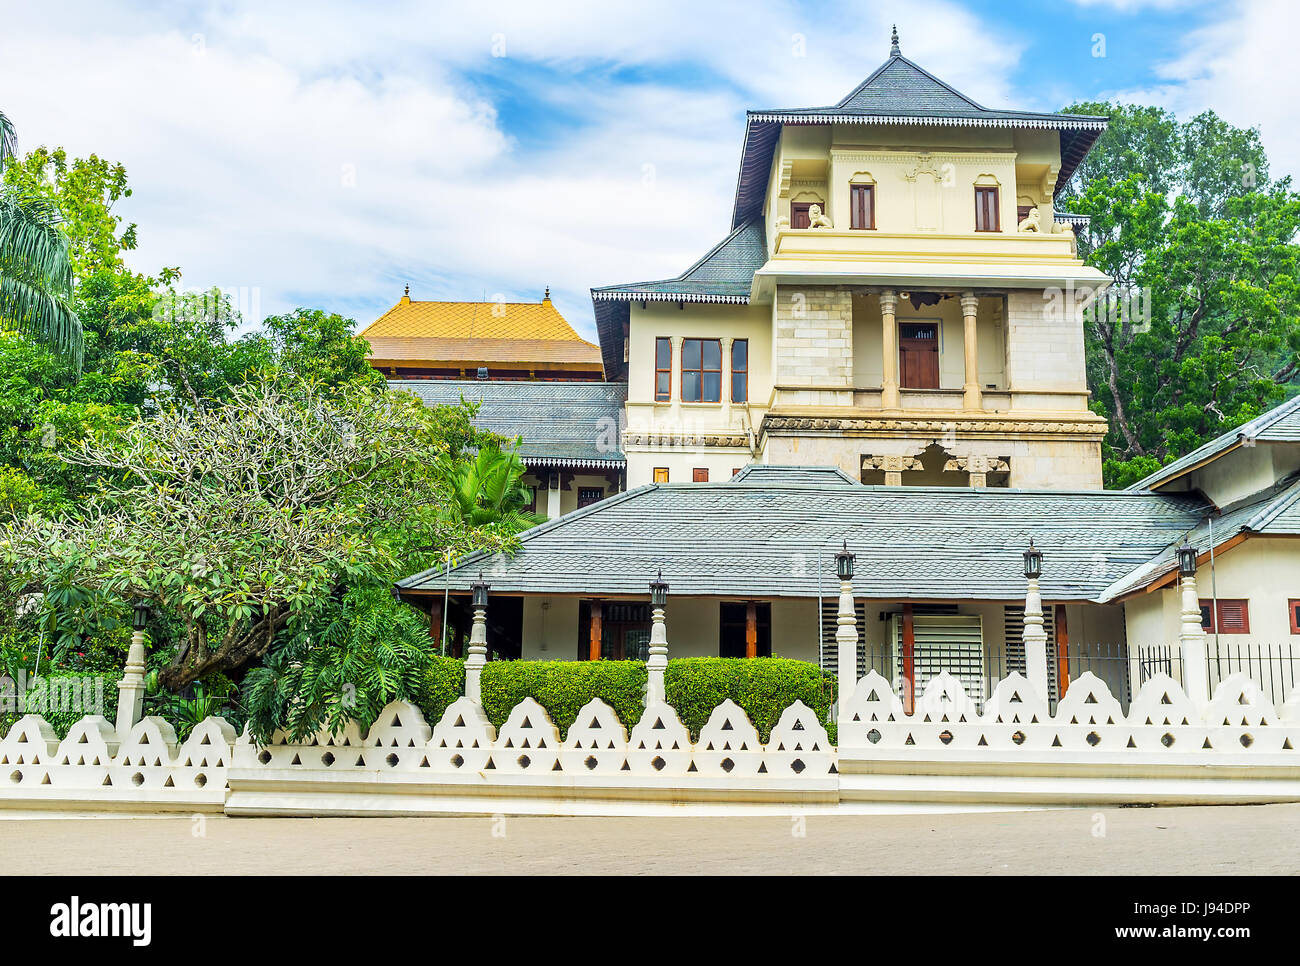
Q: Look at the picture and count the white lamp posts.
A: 6